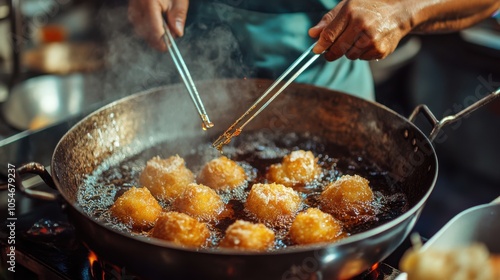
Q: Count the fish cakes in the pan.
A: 10